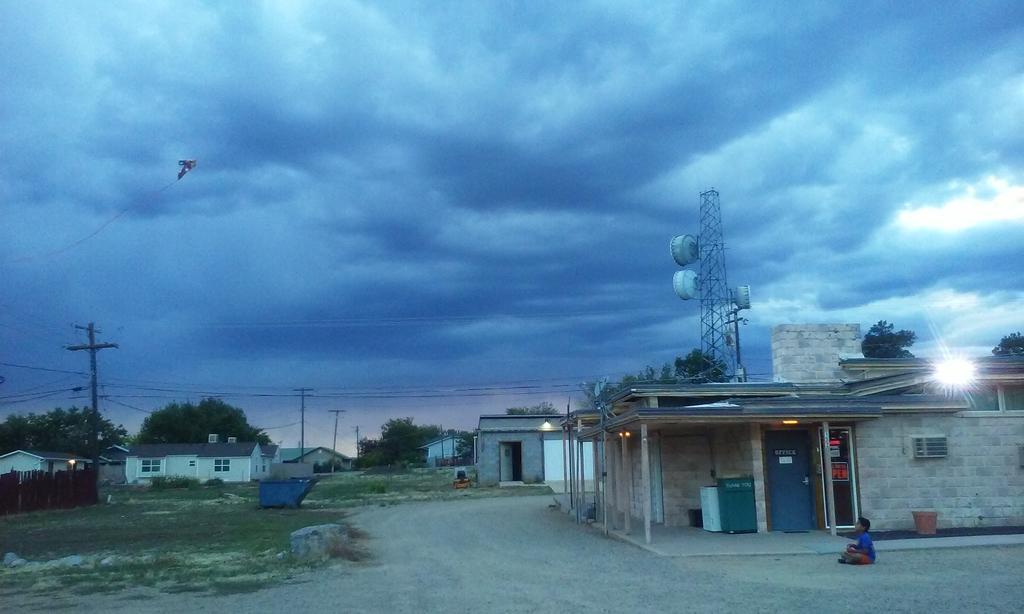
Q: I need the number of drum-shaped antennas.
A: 3